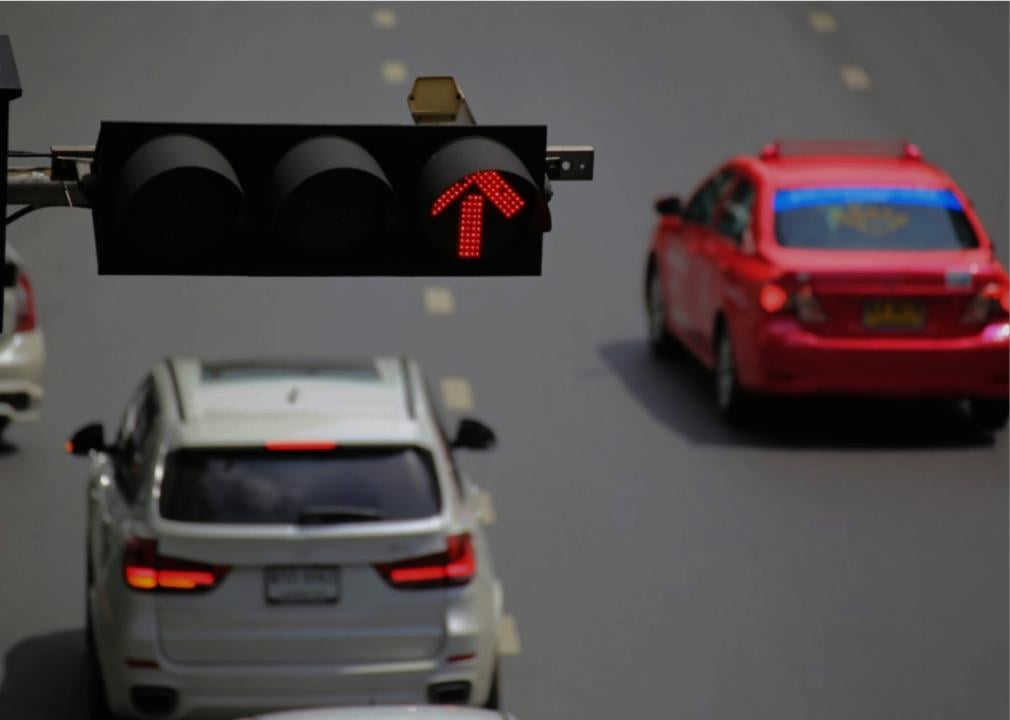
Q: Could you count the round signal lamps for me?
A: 3